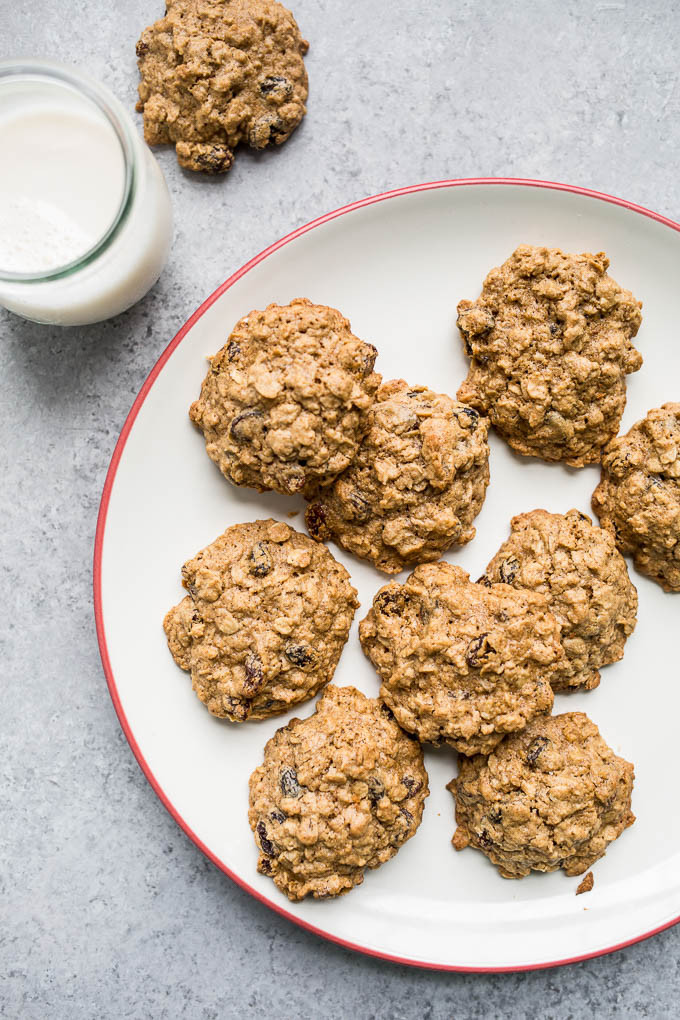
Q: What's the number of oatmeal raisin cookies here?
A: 10